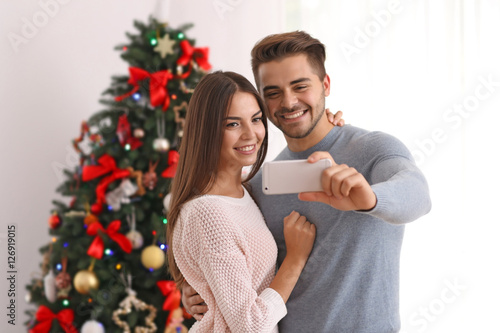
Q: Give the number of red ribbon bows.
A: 7